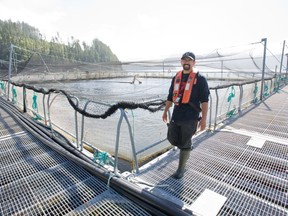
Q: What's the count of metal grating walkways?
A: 2